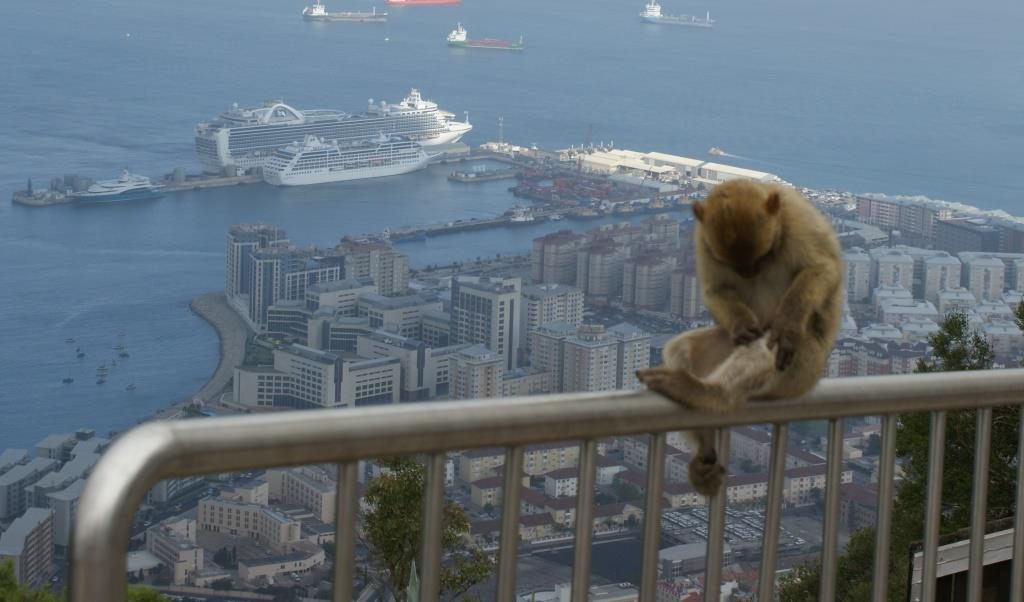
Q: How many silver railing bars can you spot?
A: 12